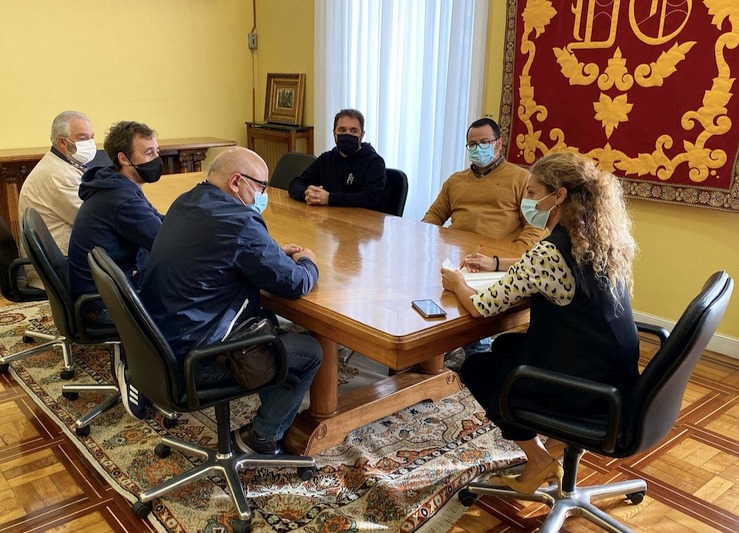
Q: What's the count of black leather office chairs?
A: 6